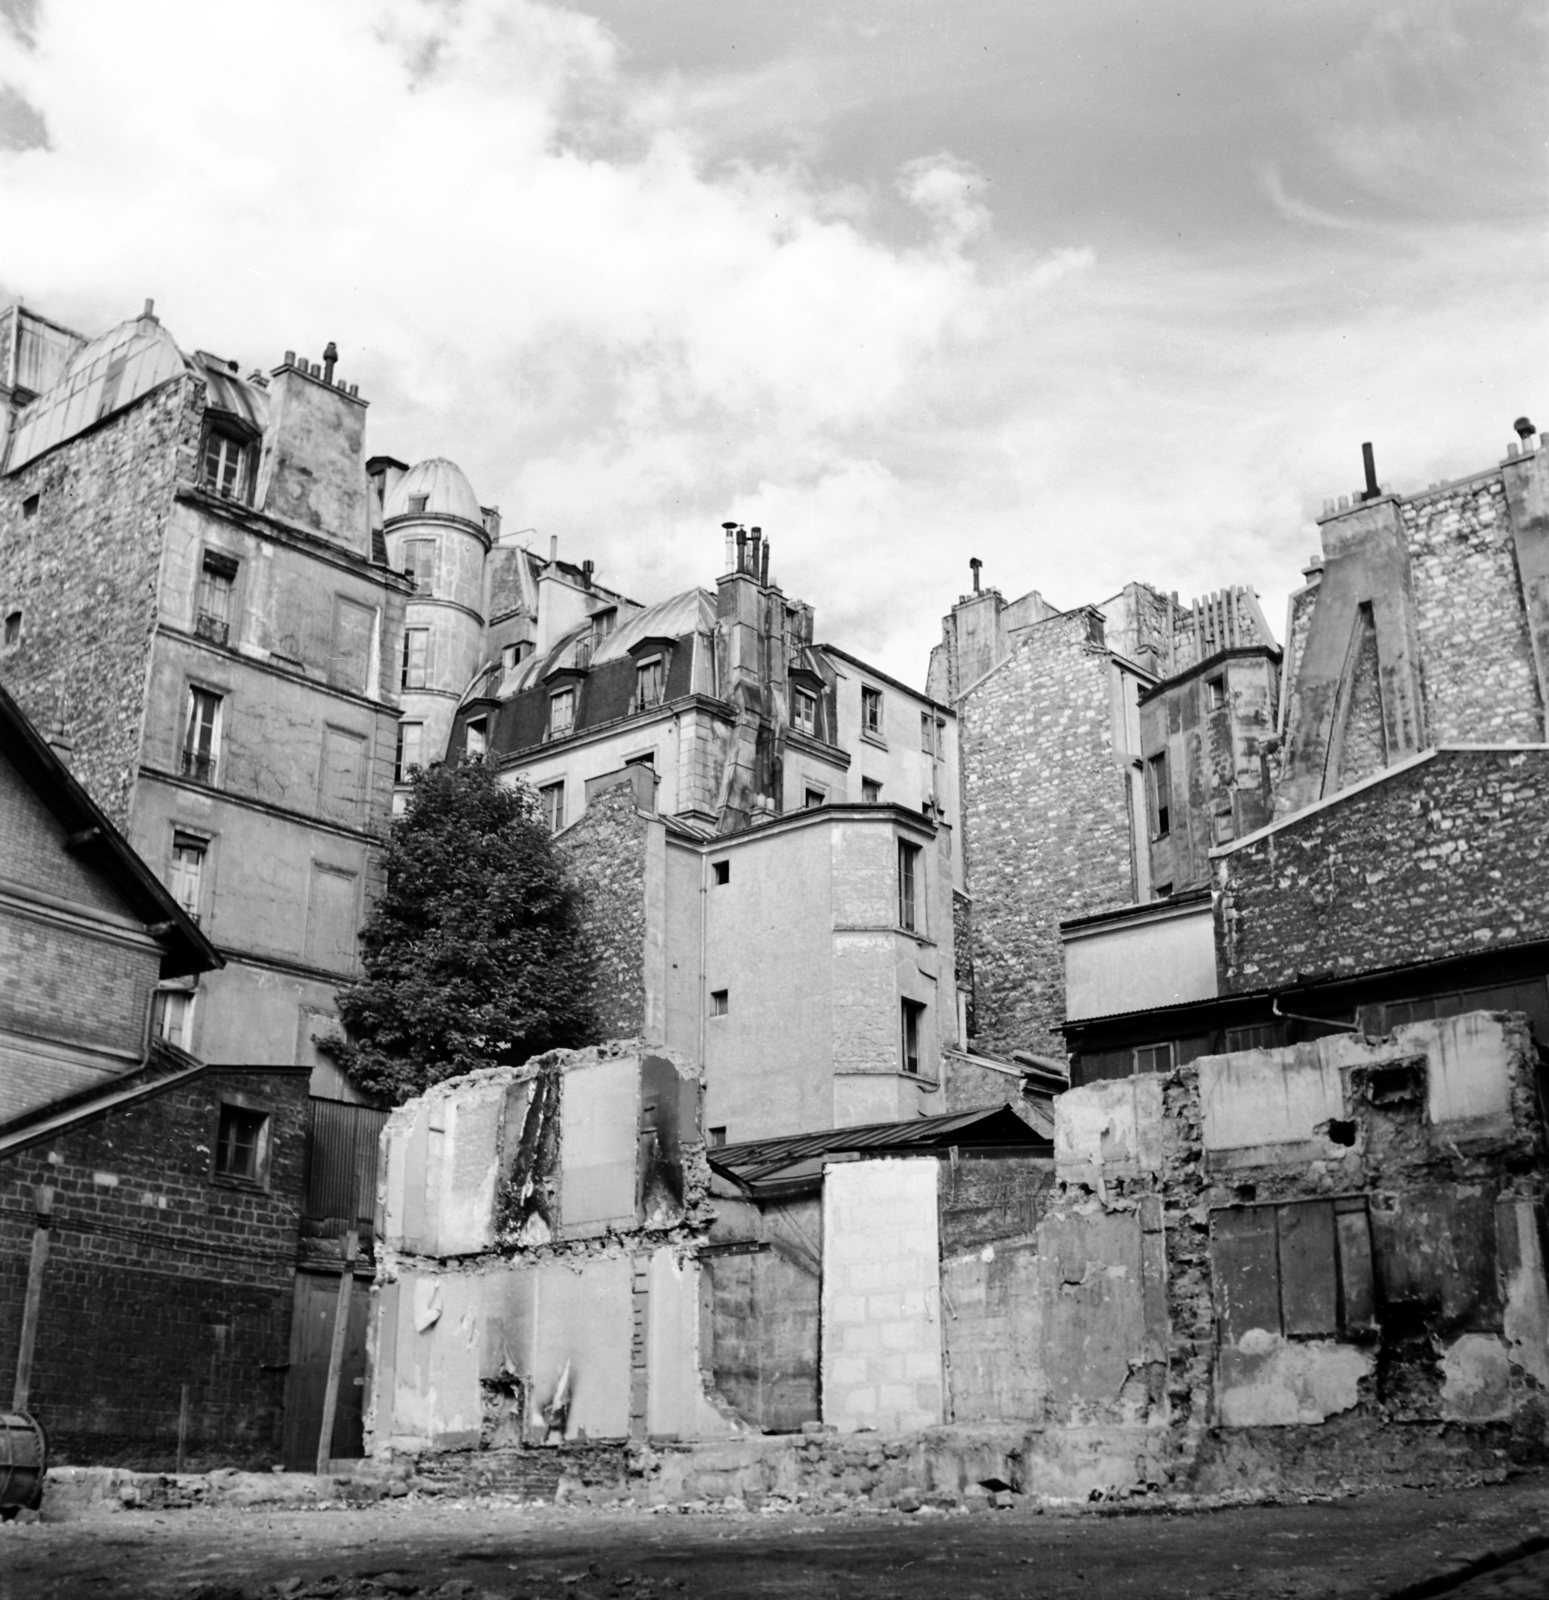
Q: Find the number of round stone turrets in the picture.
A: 1